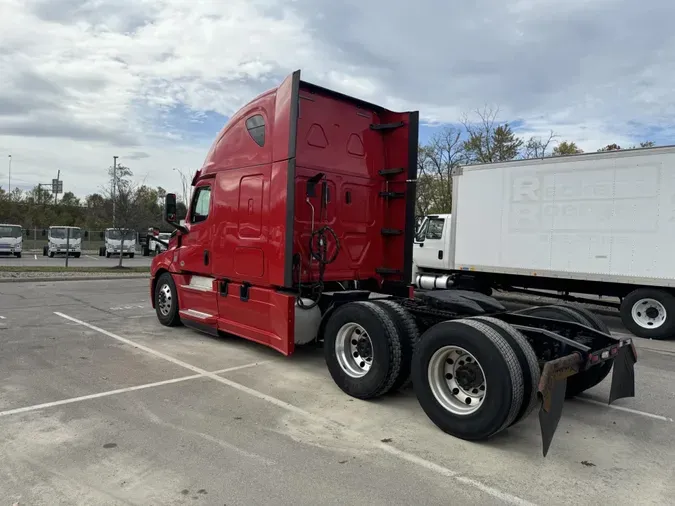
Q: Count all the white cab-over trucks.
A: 3